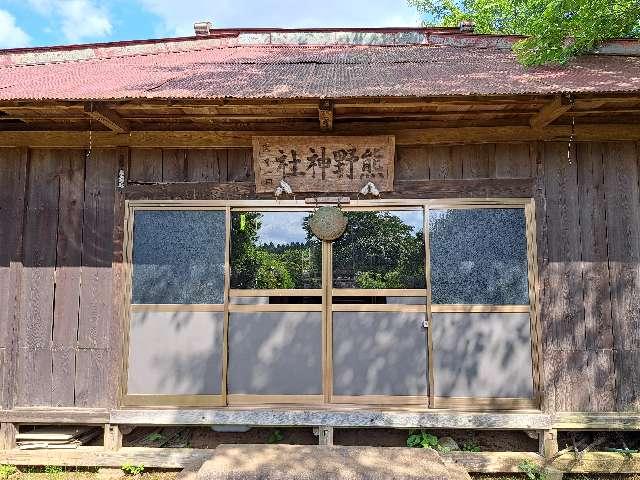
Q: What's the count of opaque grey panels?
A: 4